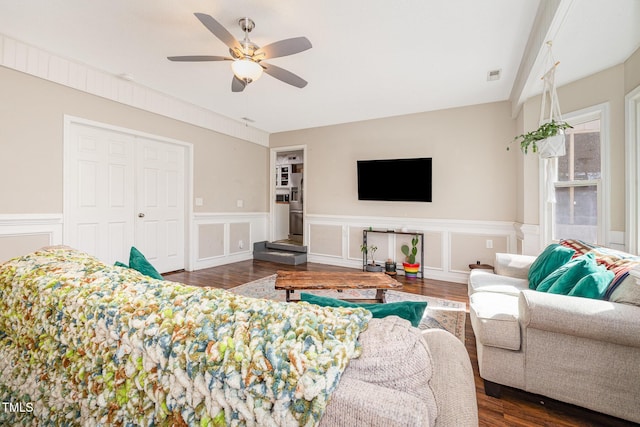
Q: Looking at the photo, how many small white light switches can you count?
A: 2